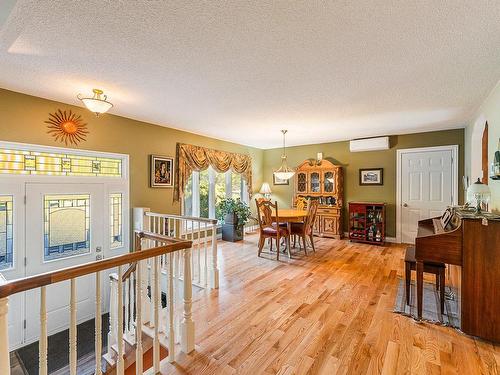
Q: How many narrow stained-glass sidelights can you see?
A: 2